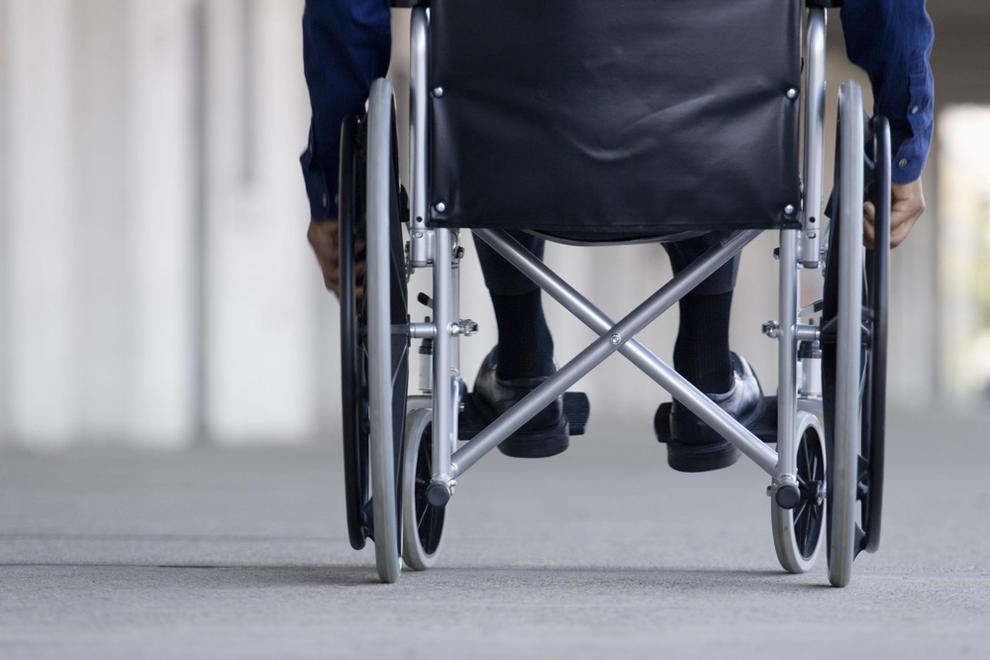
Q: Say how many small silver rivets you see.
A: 4